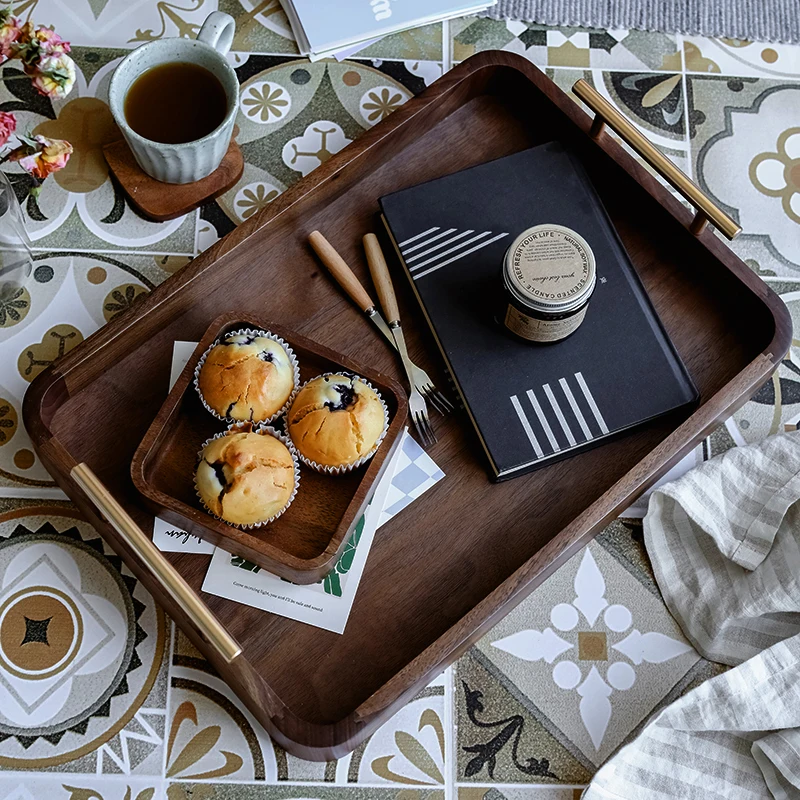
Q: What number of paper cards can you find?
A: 3